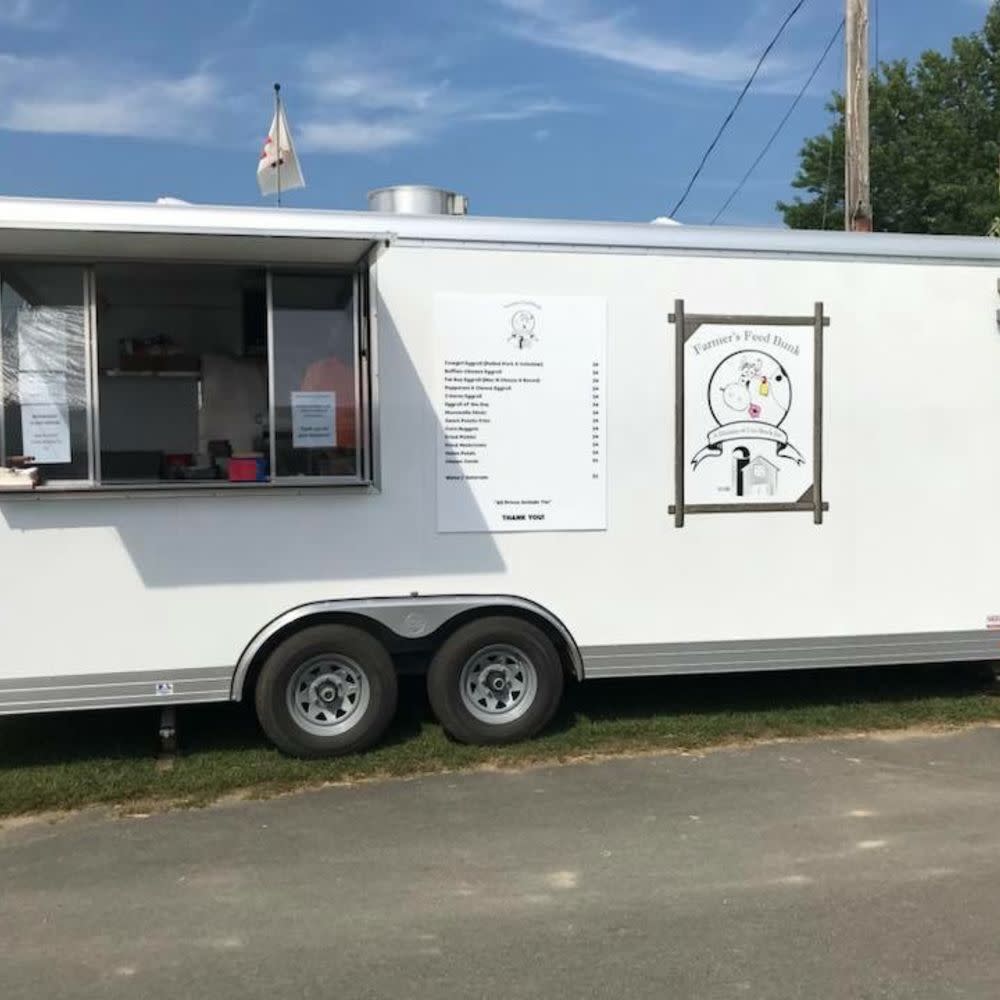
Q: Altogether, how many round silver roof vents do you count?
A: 1